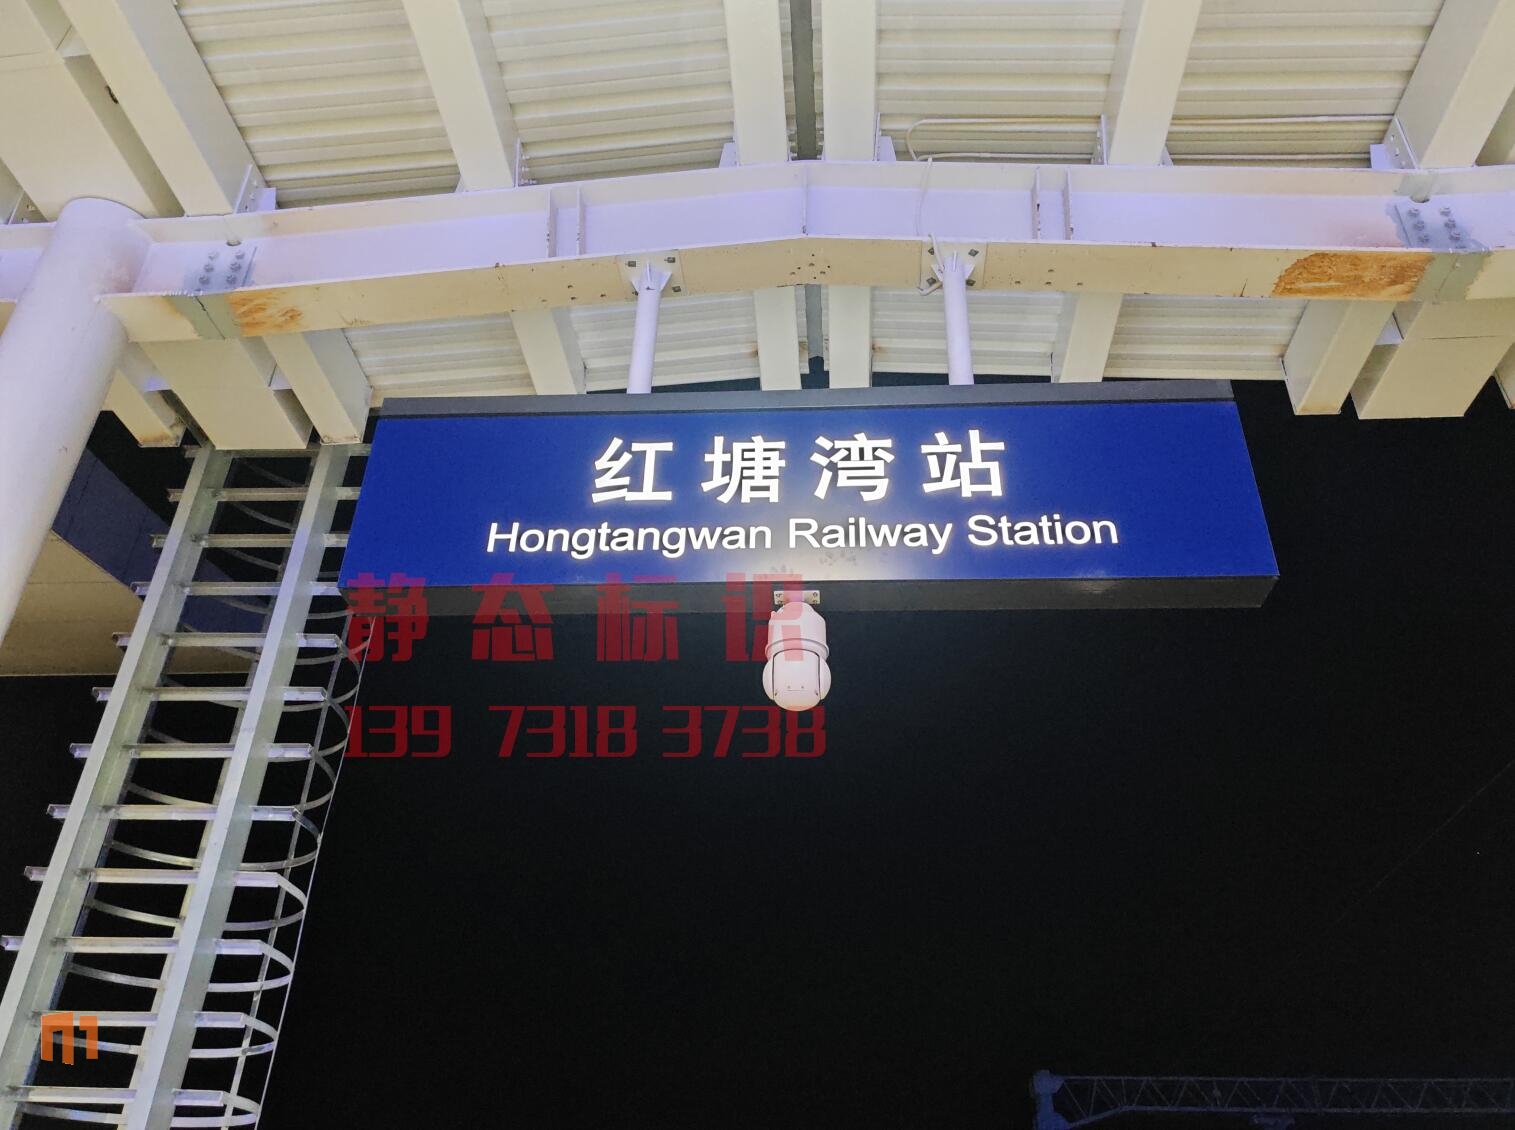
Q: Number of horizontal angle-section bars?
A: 12